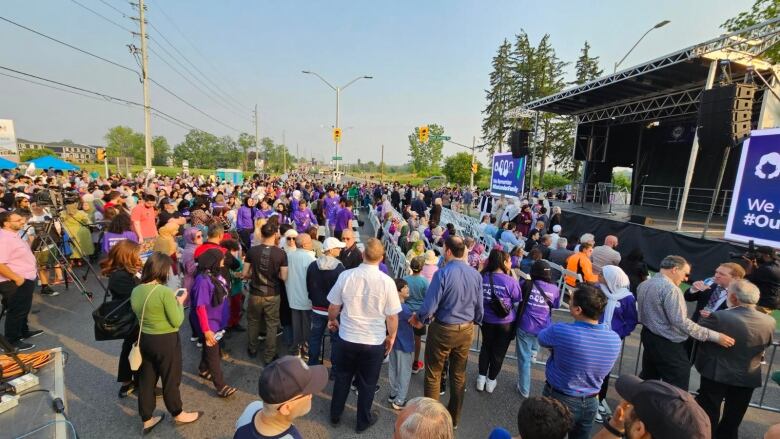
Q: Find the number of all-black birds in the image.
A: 0